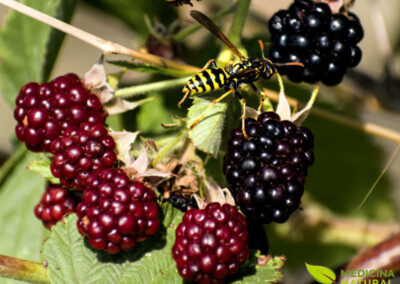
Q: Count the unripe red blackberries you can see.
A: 5